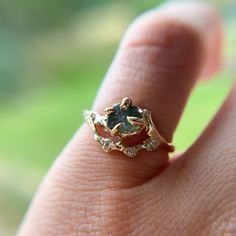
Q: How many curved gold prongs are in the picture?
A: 4